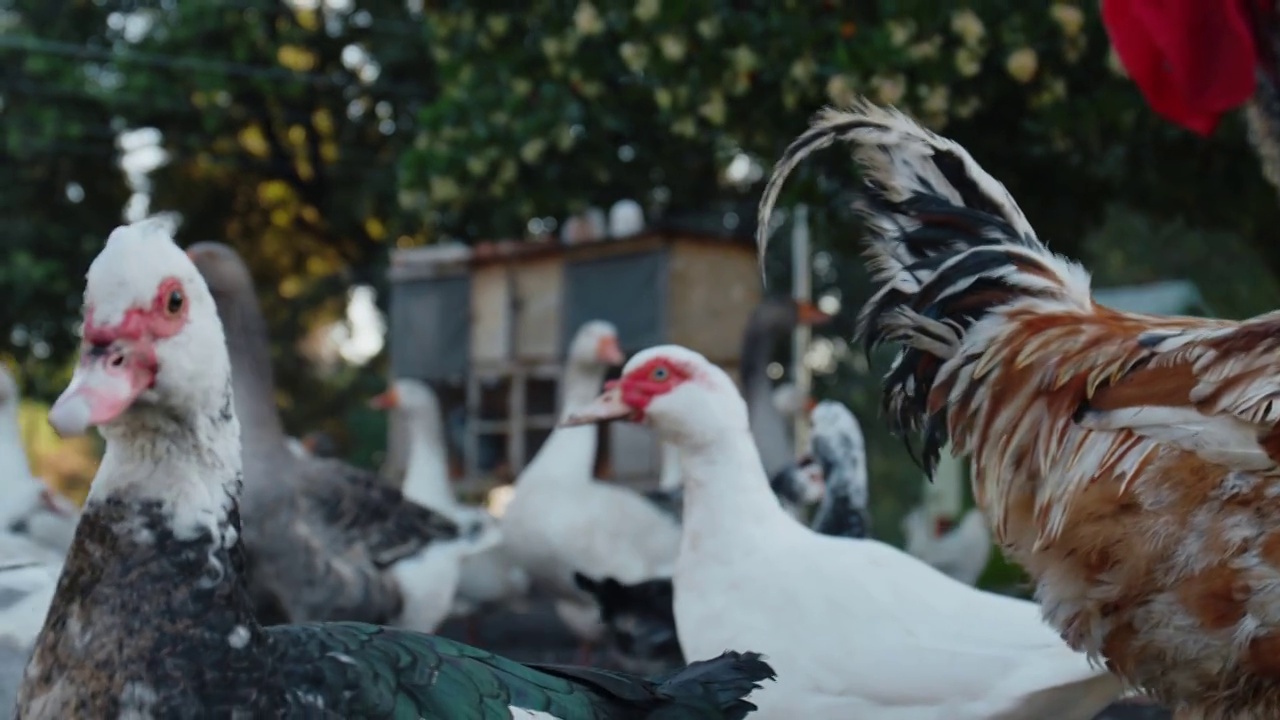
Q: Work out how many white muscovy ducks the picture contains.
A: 1